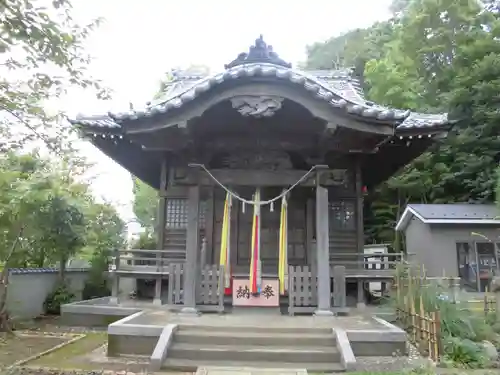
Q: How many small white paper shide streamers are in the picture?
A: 2